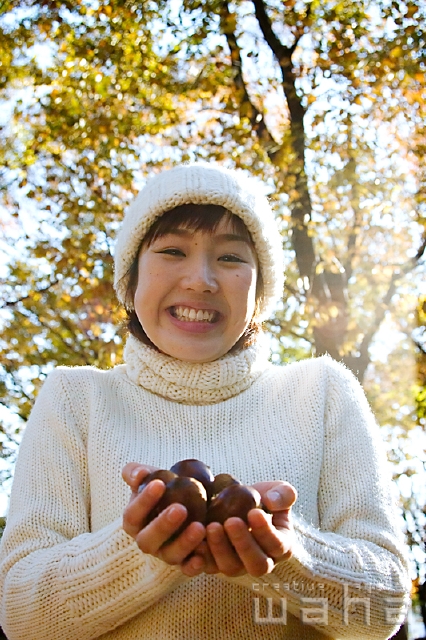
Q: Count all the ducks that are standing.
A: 0